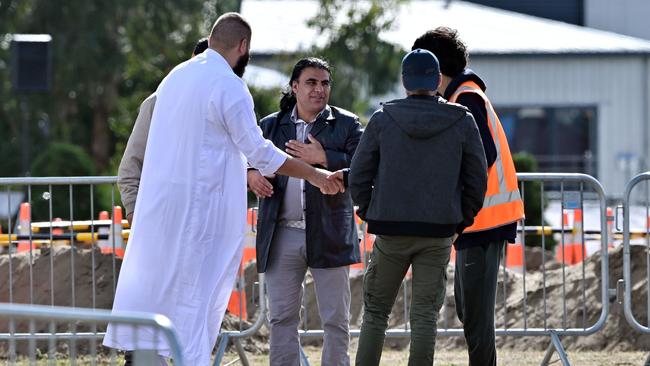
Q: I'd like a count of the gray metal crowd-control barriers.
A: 4